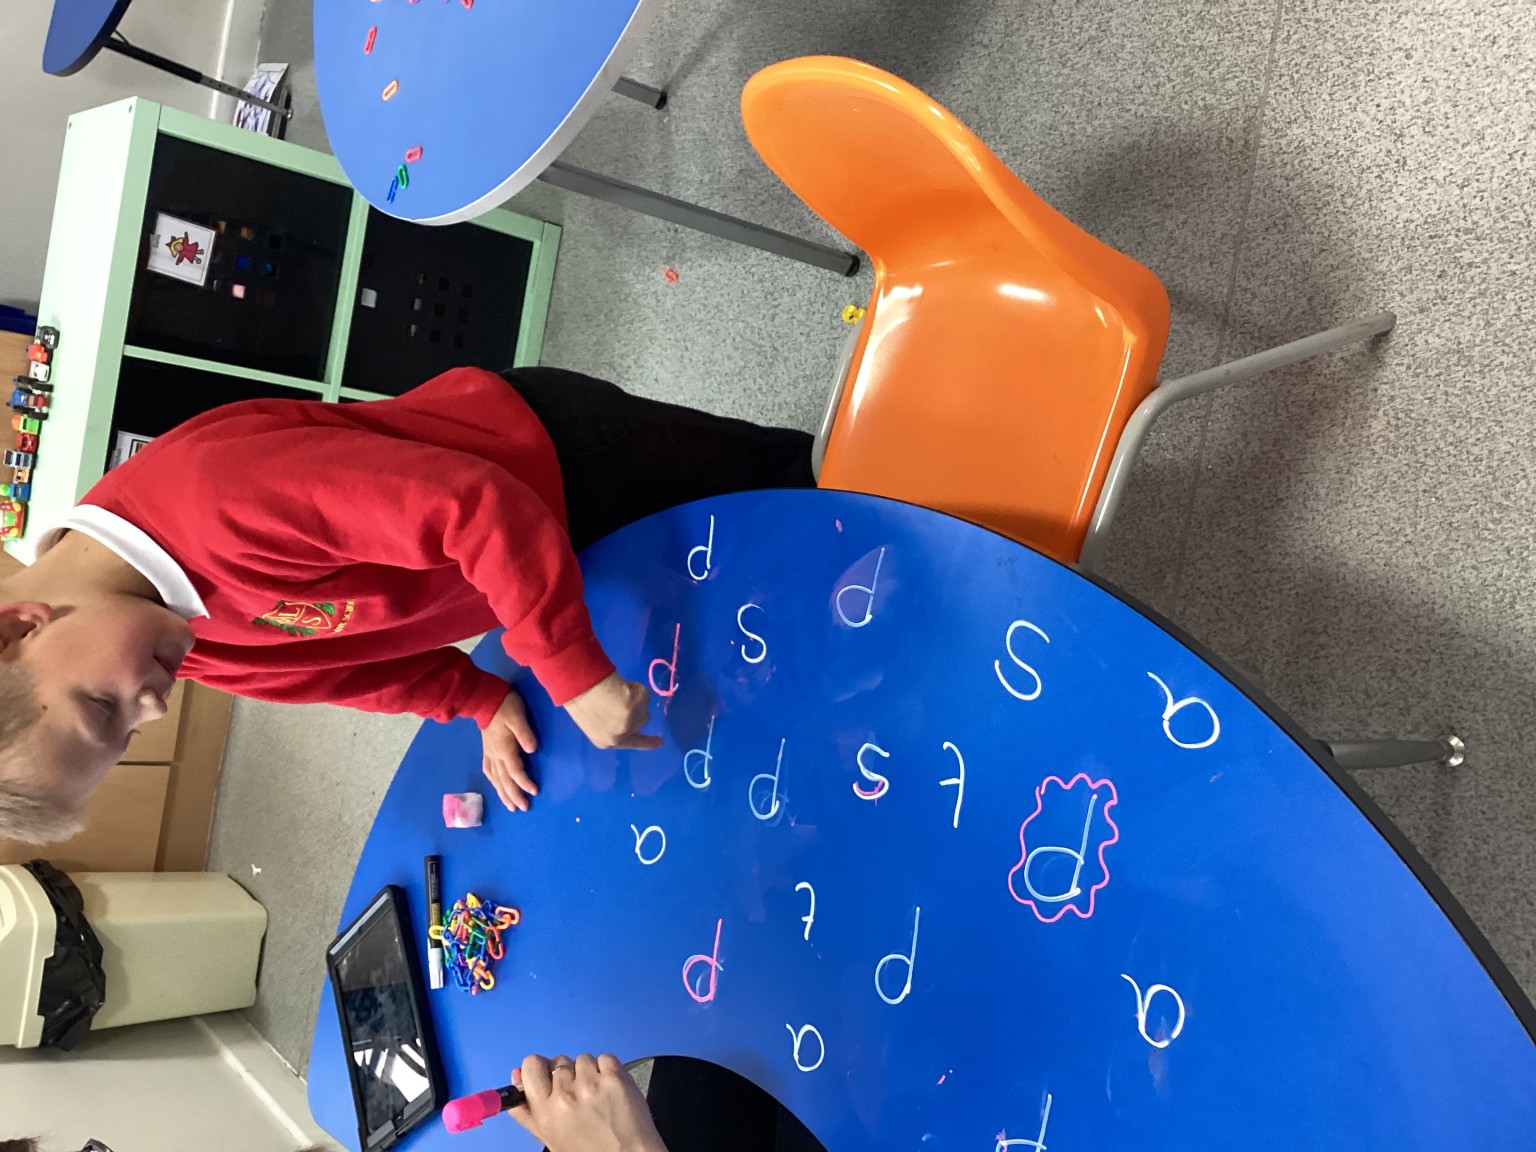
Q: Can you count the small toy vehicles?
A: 10